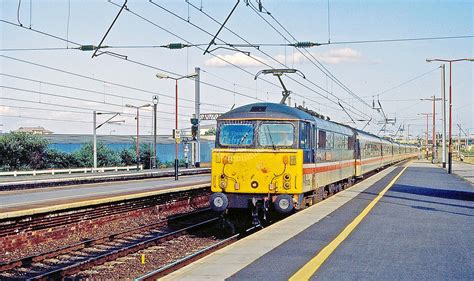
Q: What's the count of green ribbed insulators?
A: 3